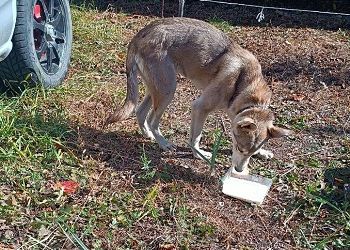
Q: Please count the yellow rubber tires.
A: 0